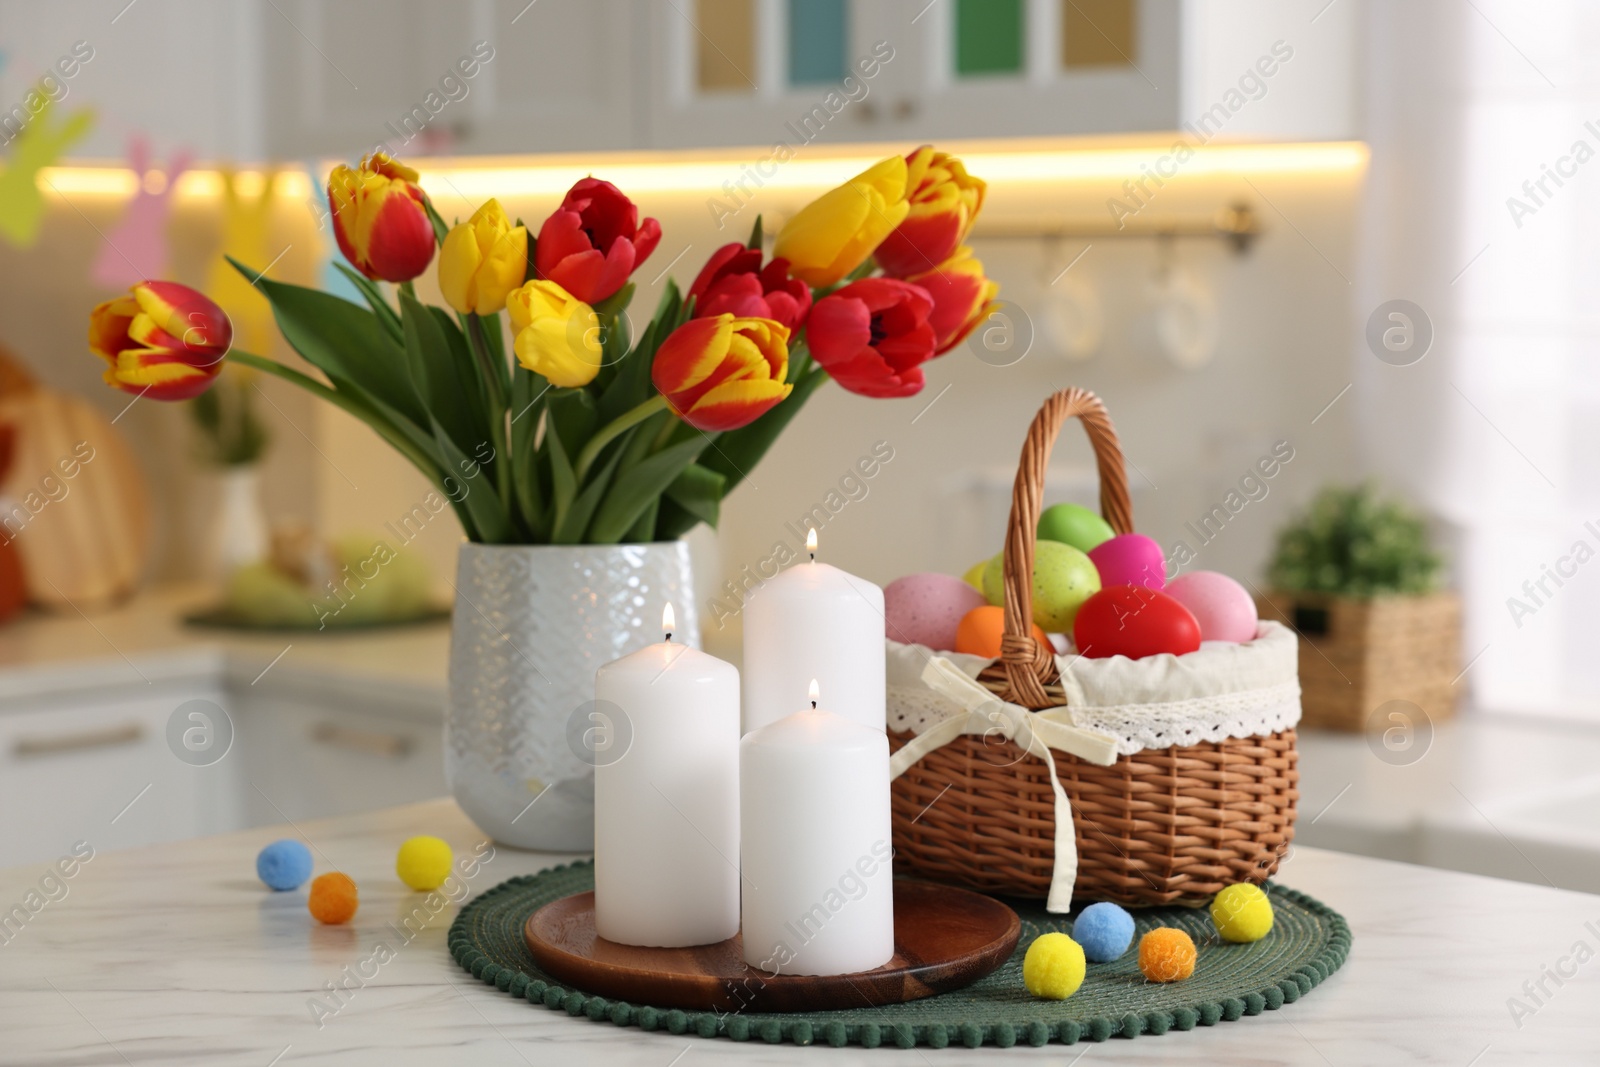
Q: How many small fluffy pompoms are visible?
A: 7